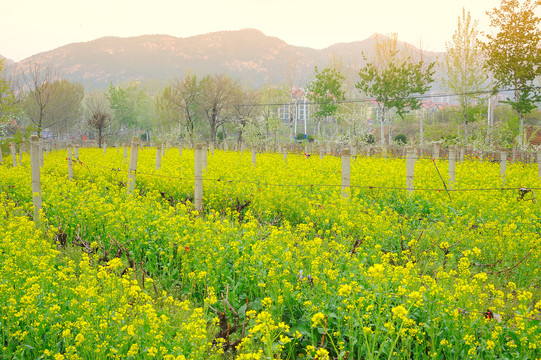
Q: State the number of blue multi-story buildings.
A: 0